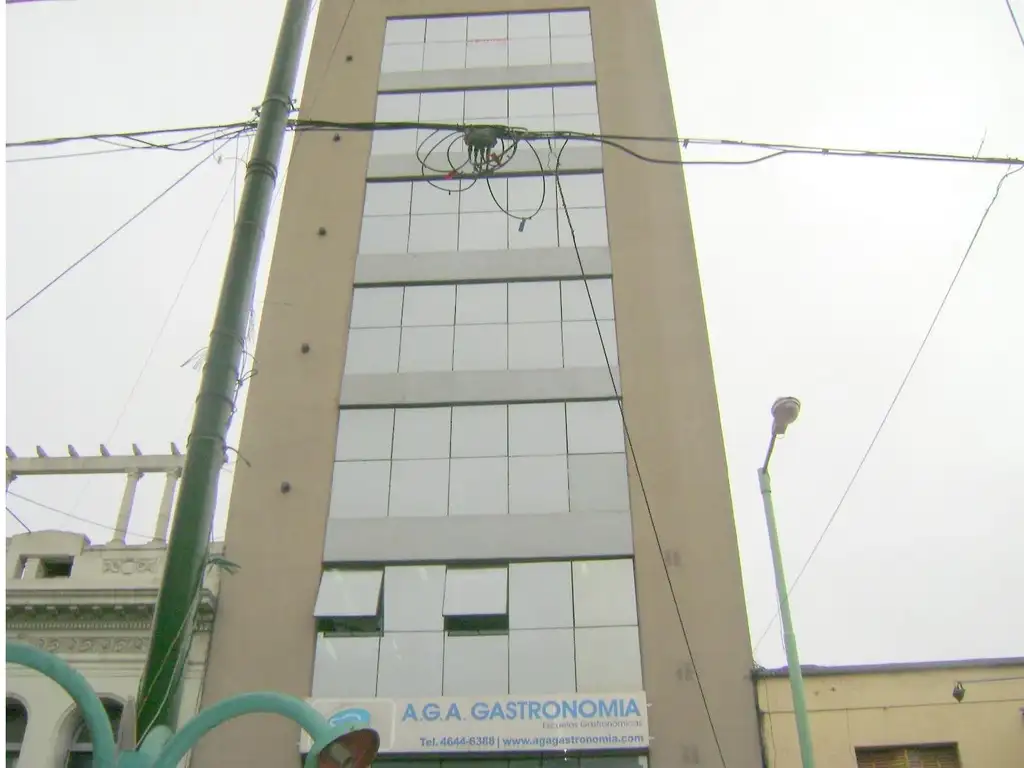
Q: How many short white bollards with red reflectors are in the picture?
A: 0